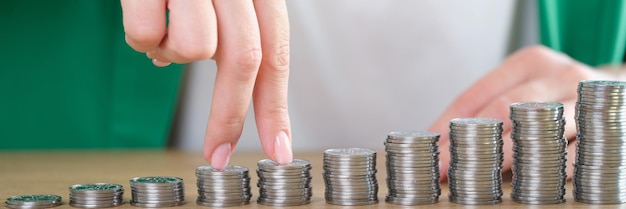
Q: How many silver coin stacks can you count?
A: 10